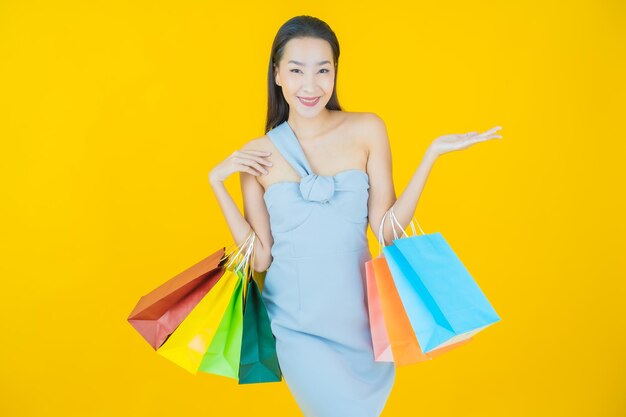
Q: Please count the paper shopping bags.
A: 7